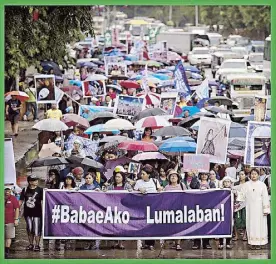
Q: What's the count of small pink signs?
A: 1